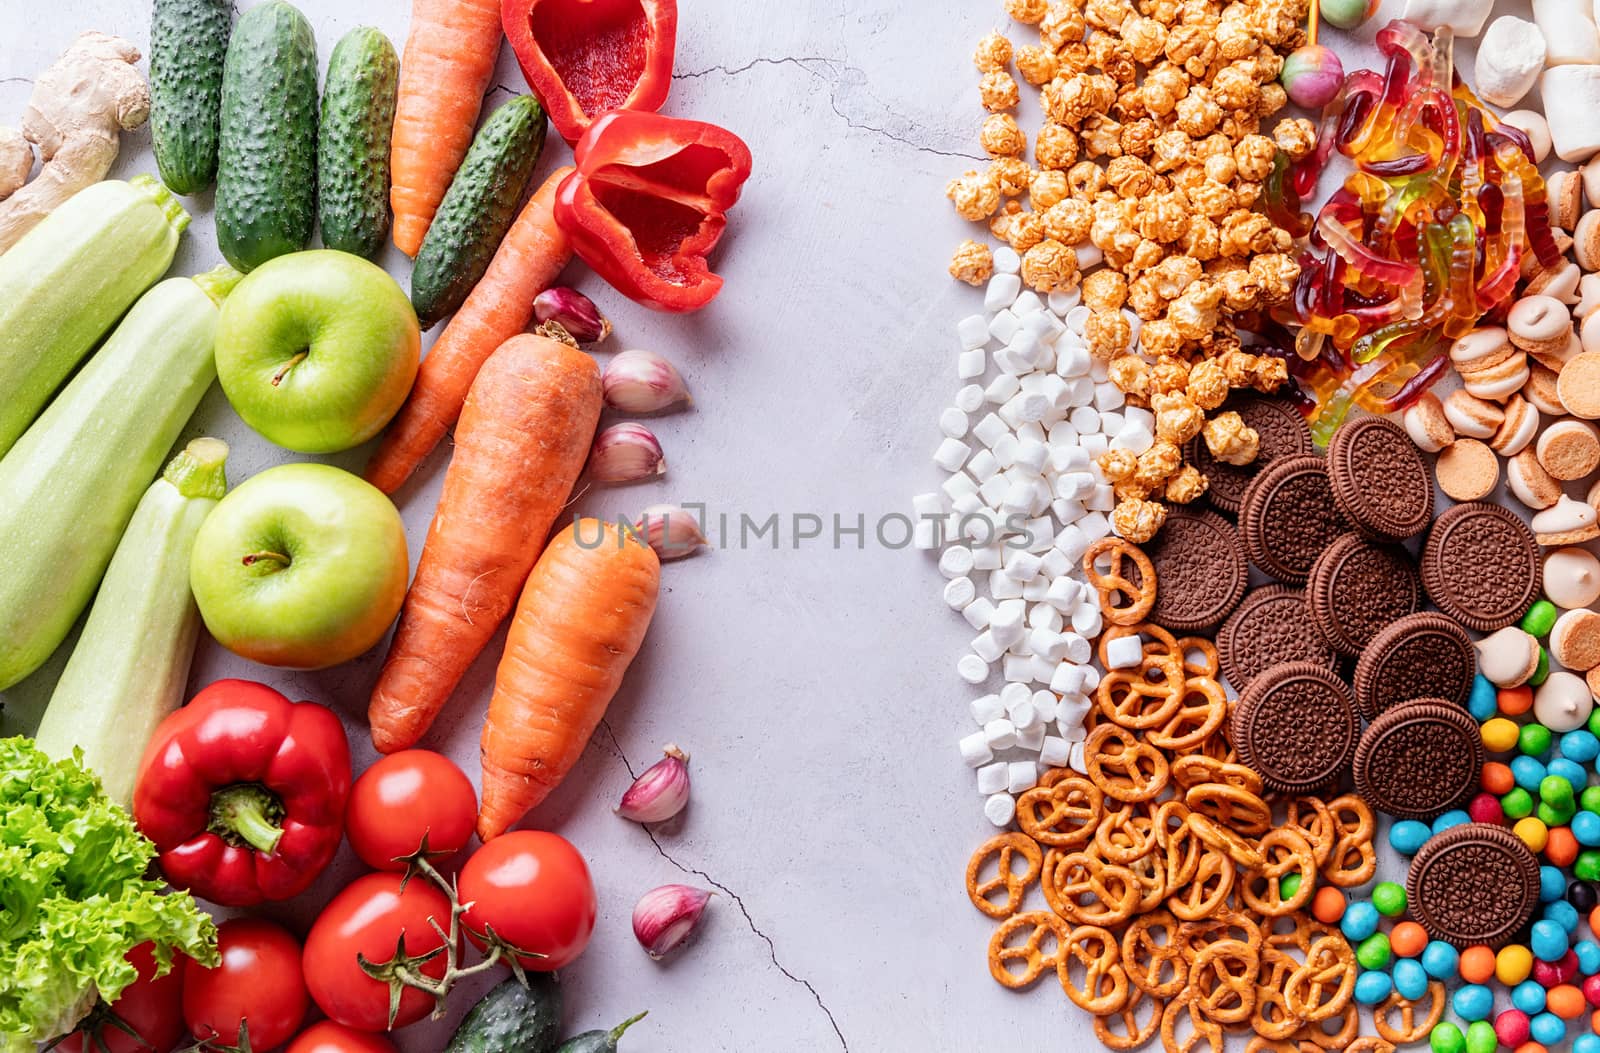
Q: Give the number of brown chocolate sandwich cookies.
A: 11